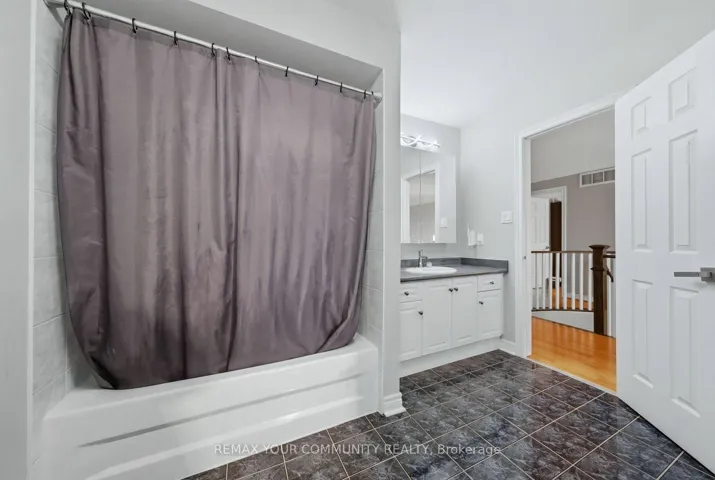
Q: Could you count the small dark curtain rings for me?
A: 12